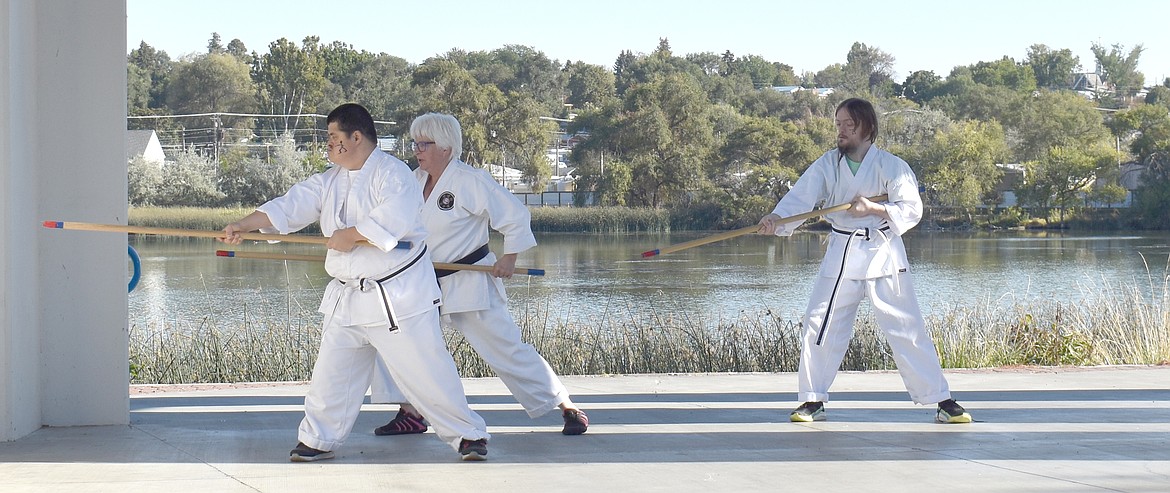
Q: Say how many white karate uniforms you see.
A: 3